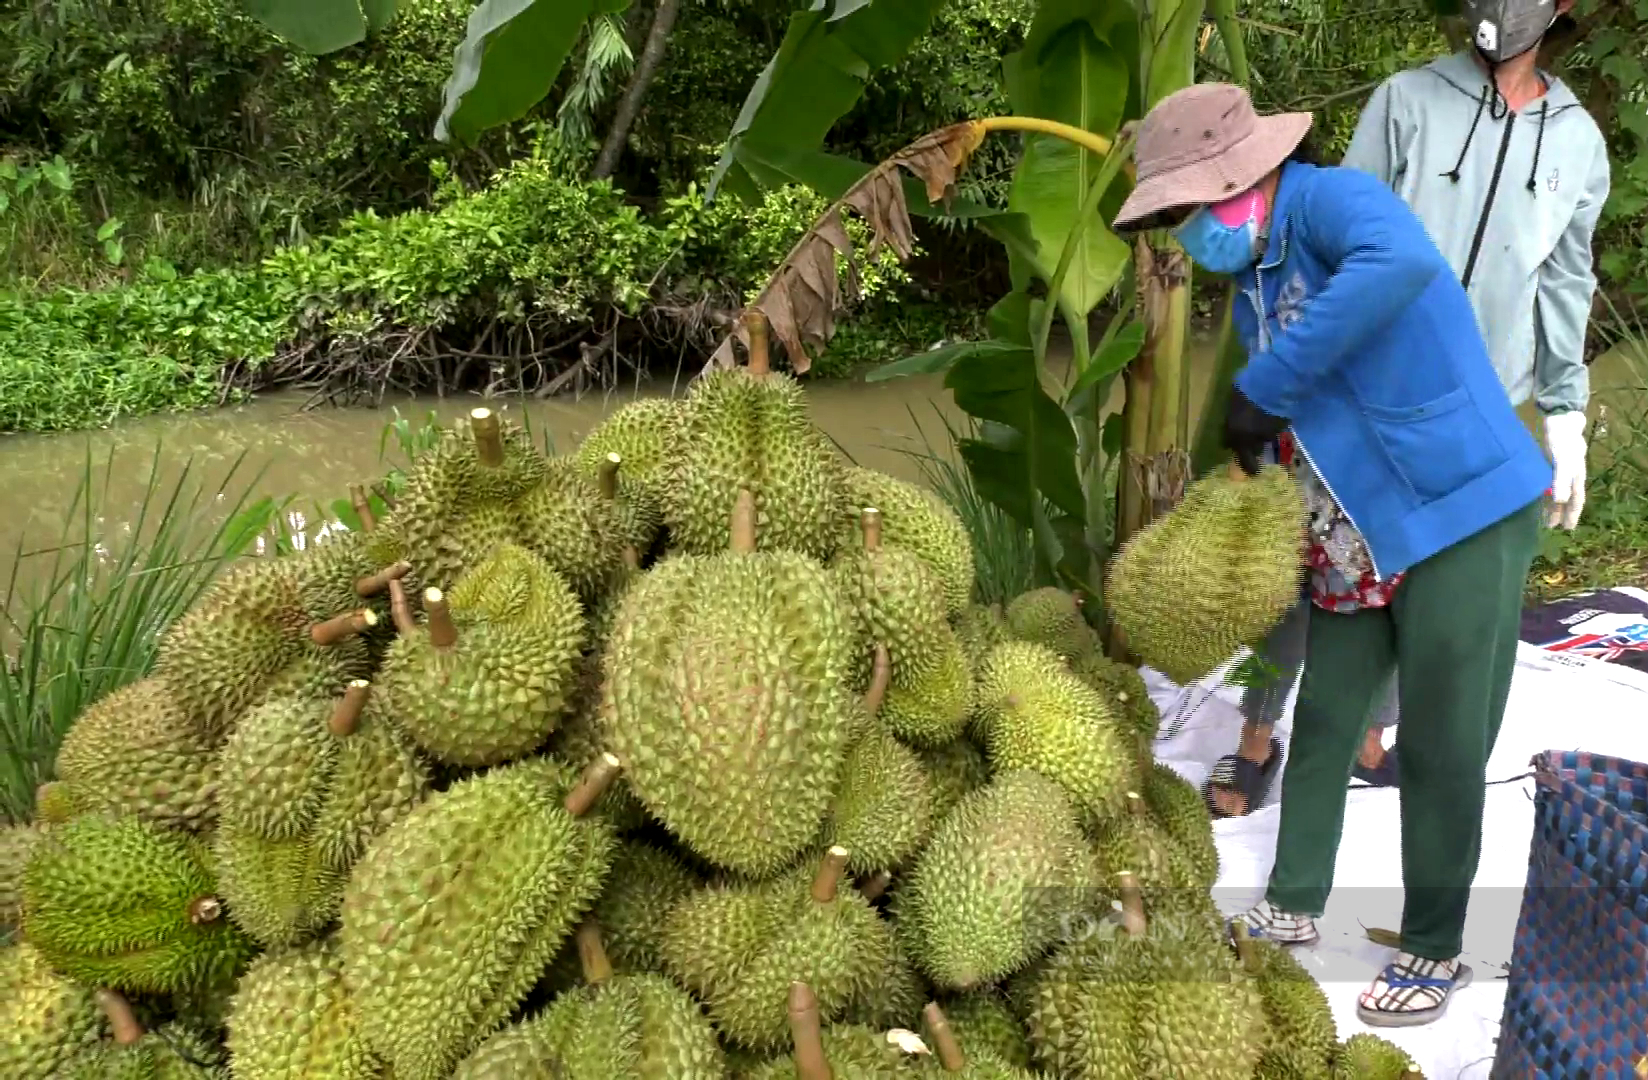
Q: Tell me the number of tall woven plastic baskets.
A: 1